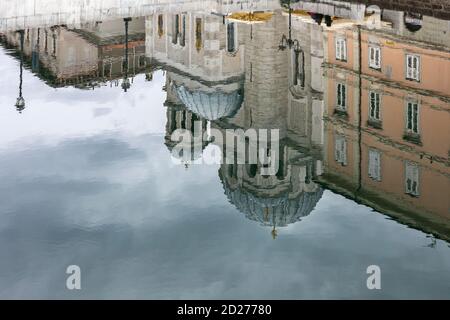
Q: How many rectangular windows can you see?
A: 9